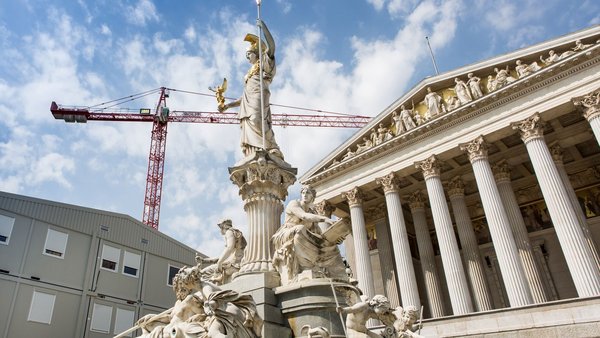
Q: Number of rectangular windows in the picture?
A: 8